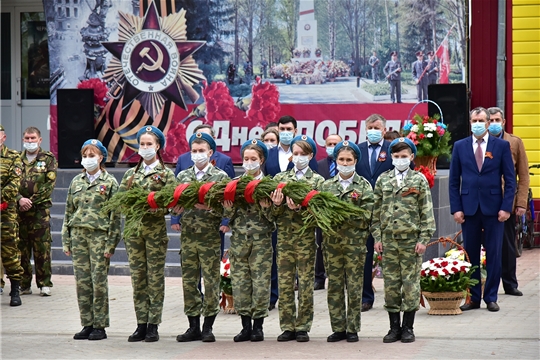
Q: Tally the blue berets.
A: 7